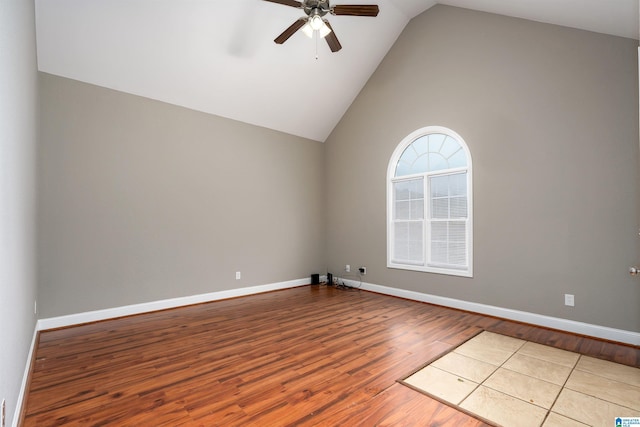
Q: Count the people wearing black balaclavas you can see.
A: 0